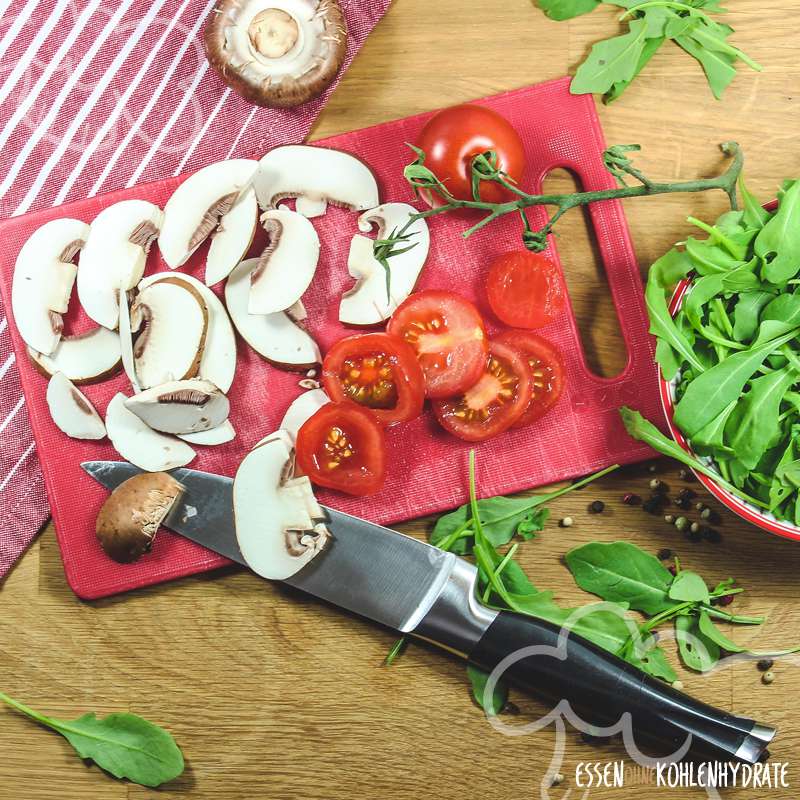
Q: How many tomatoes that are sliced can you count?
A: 6